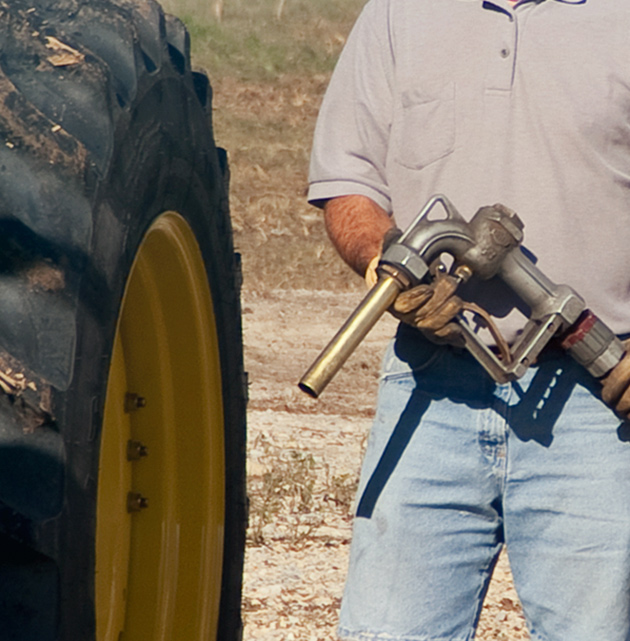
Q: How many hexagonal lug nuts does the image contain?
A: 3